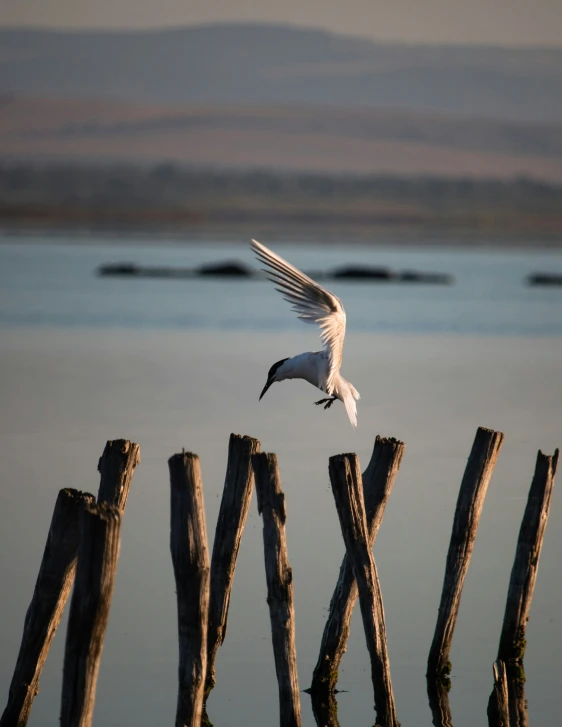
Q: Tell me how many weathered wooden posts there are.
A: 11